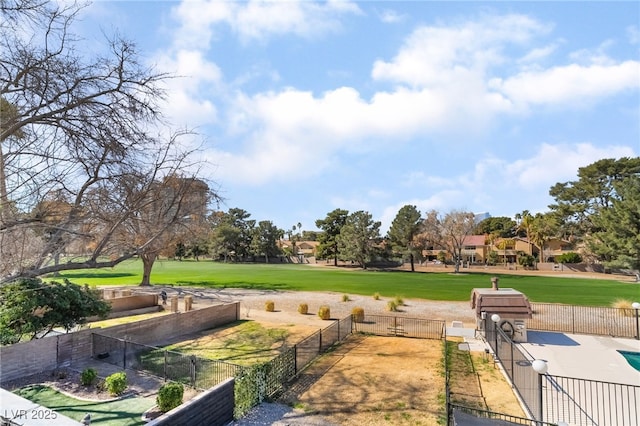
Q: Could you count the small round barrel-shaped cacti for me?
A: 4